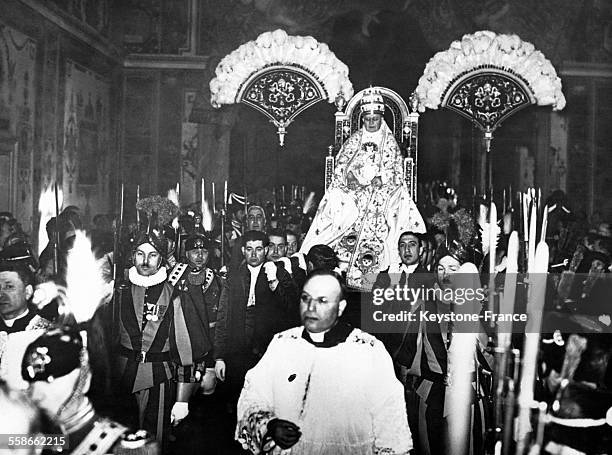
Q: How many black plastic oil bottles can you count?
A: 0